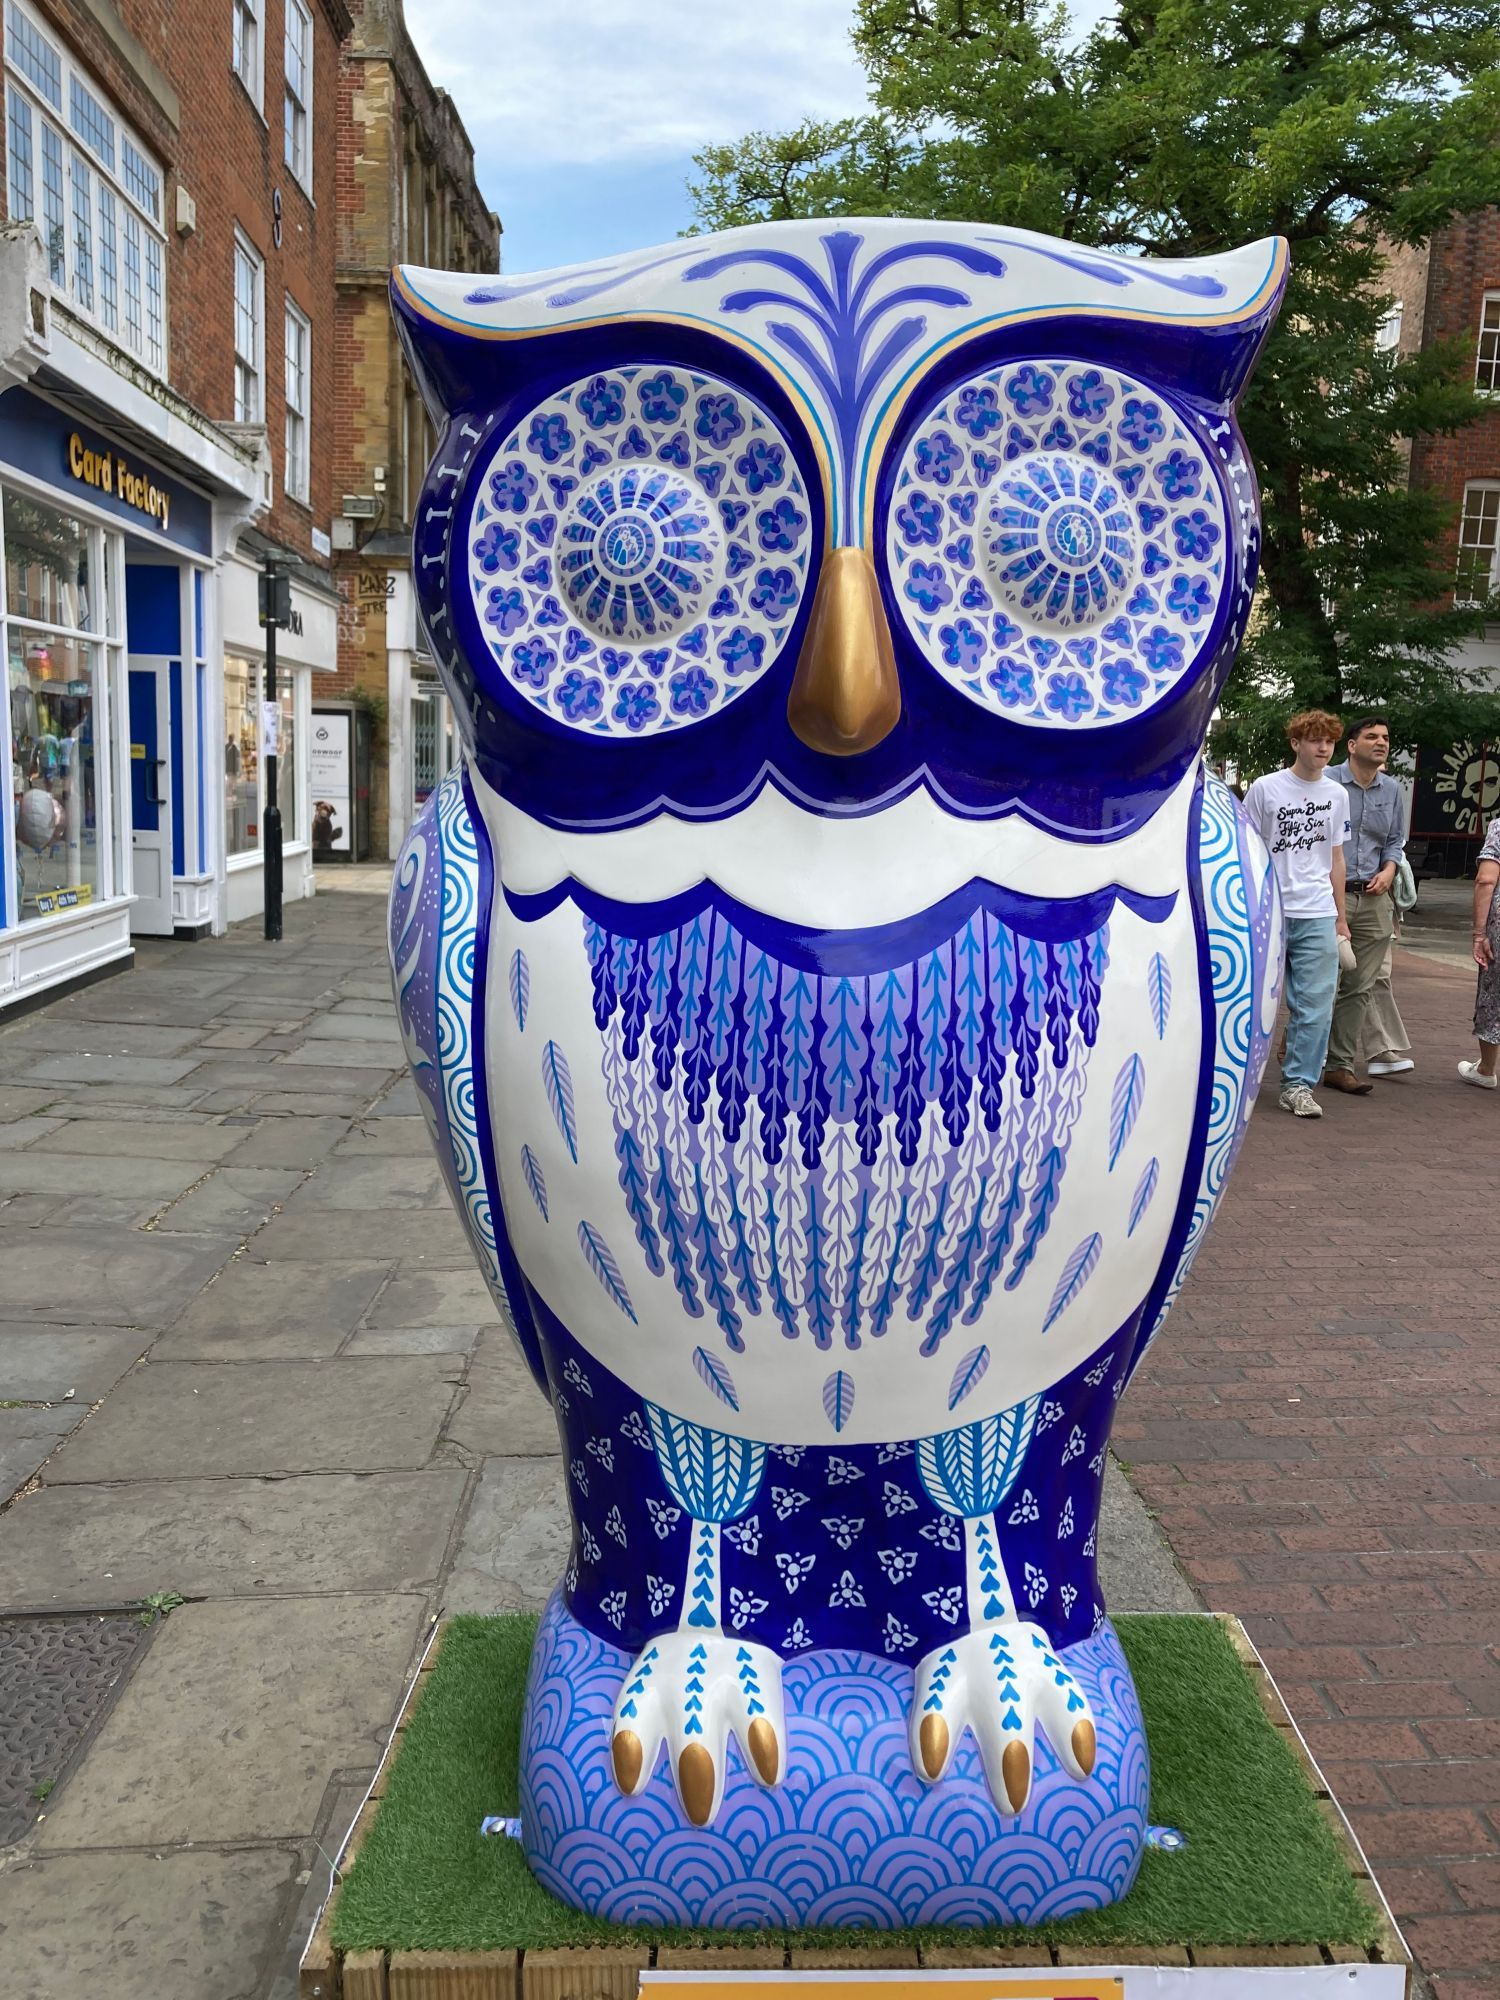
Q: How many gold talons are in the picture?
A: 6